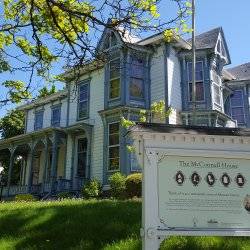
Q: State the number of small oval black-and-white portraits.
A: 5